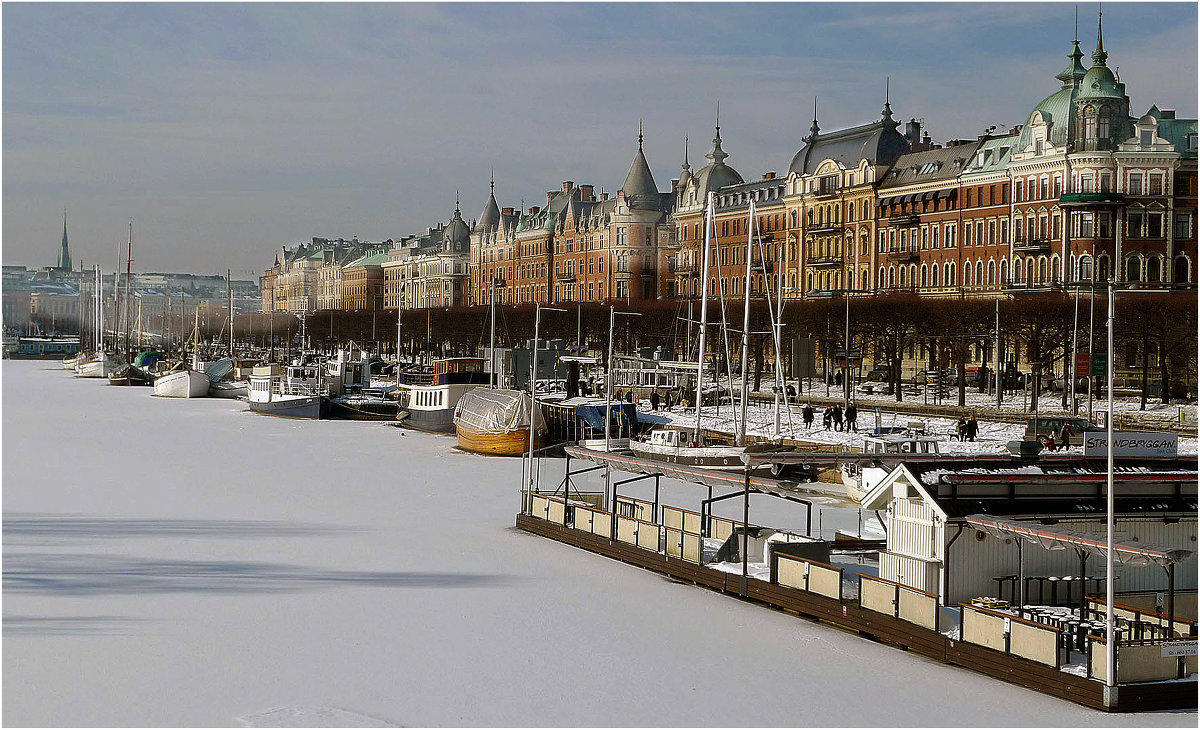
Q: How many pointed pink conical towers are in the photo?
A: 2